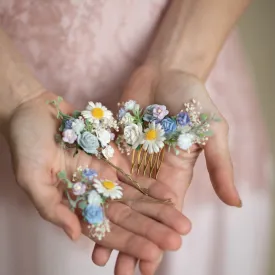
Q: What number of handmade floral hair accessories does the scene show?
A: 3